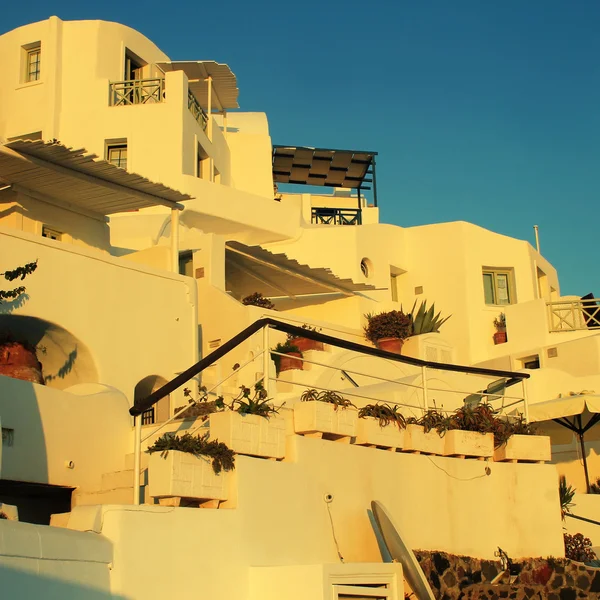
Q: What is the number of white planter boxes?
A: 7